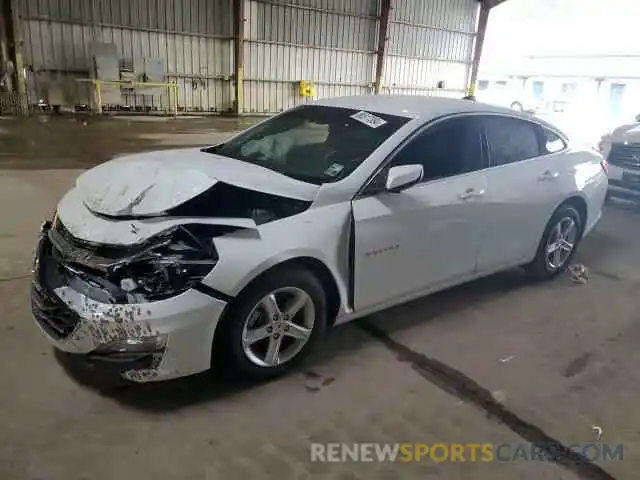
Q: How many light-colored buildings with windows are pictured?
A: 1